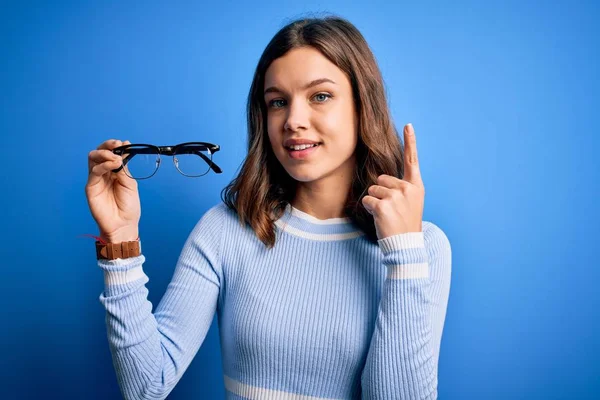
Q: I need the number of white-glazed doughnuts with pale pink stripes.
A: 0